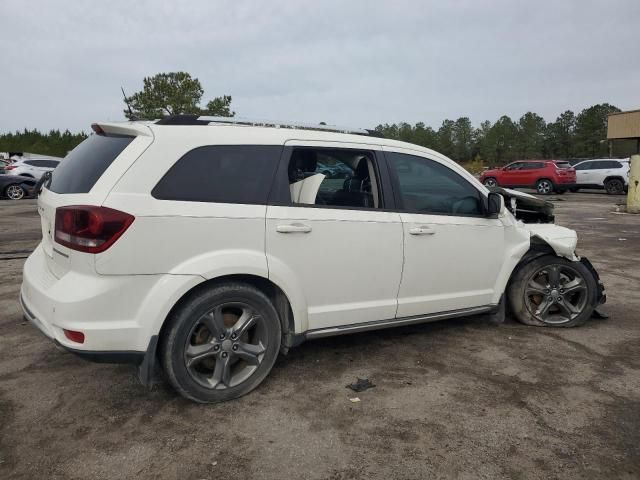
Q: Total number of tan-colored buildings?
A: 1